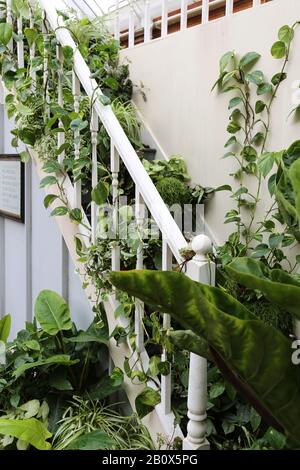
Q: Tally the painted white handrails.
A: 1